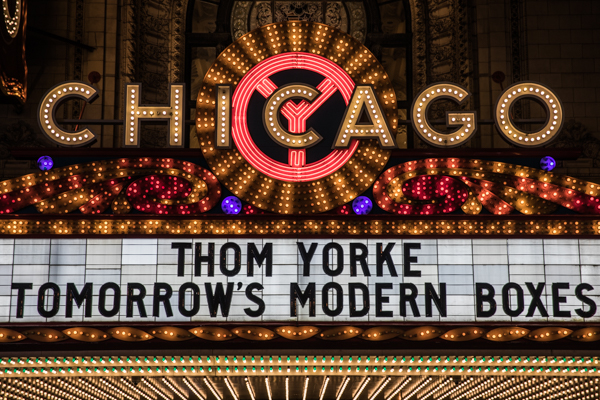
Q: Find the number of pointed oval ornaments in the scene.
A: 15